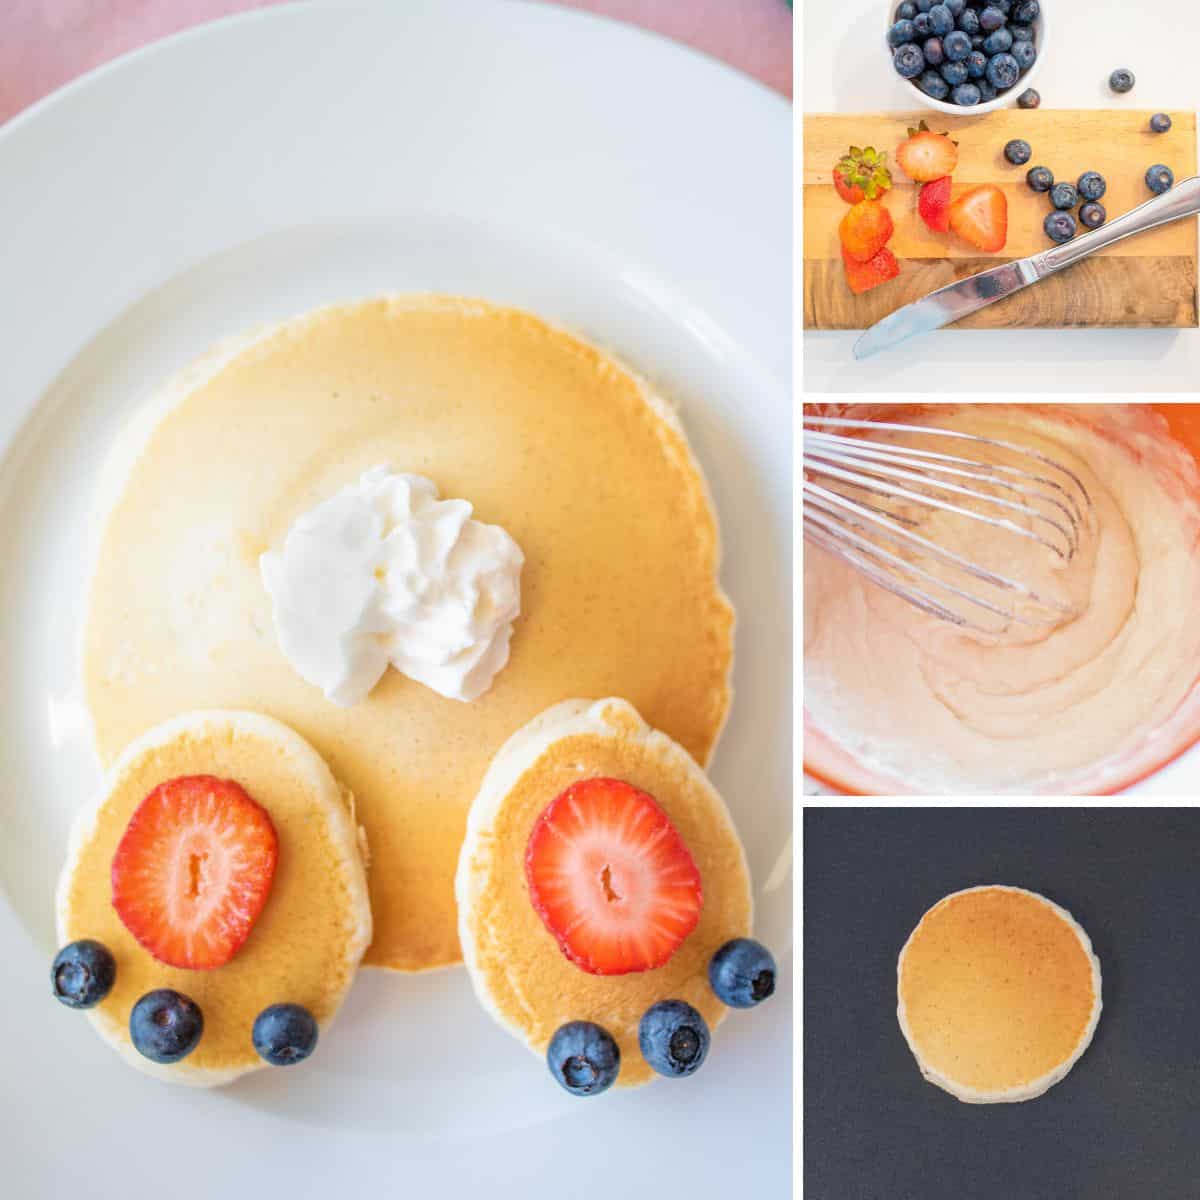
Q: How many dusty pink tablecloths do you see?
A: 1